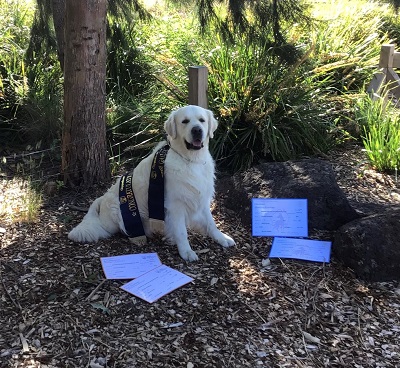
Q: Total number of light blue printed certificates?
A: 4